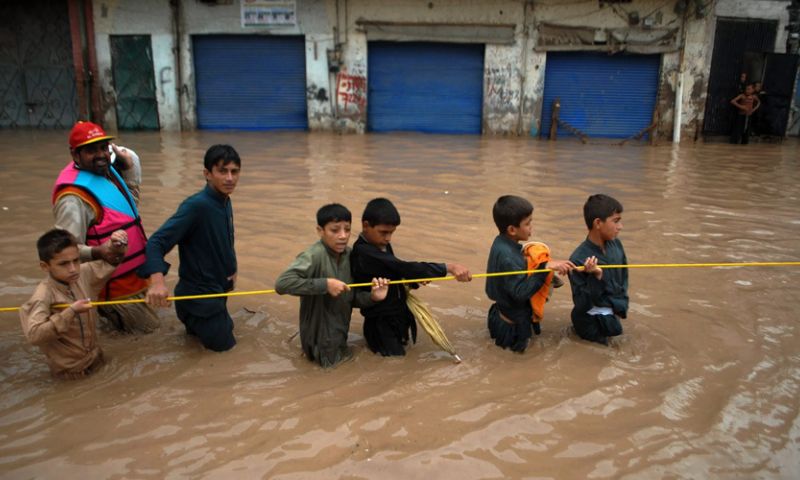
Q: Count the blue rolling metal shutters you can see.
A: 3